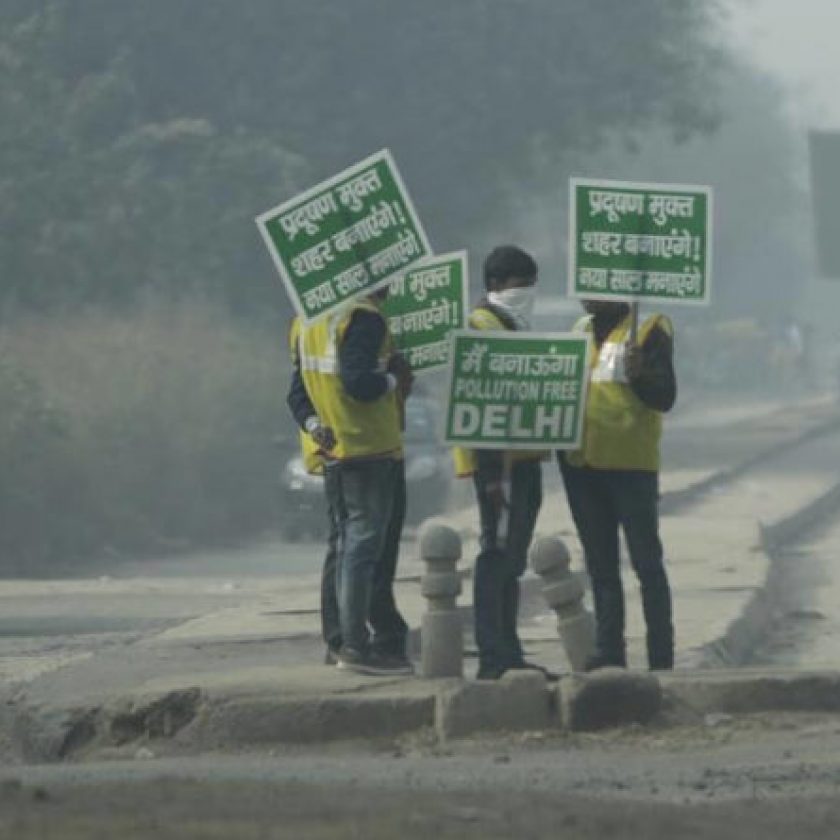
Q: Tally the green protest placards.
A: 4